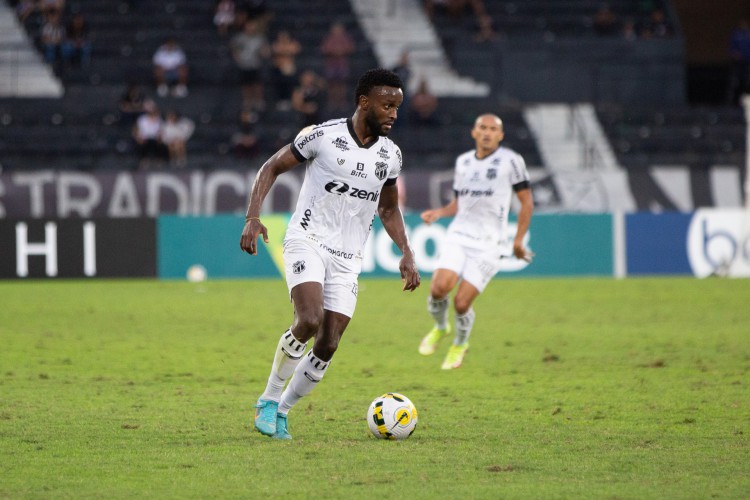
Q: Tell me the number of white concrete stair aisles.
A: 3